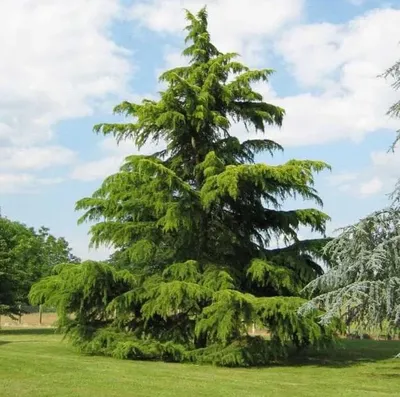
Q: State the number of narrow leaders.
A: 1